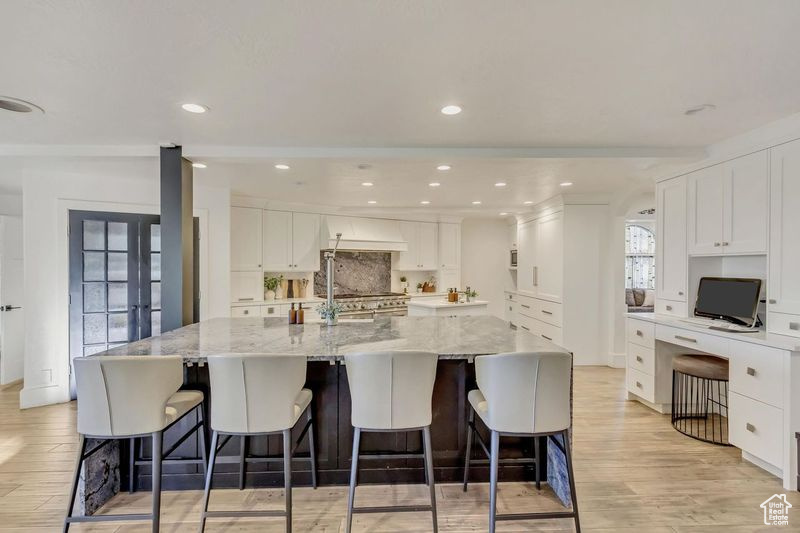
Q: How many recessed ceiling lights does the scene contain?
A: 14